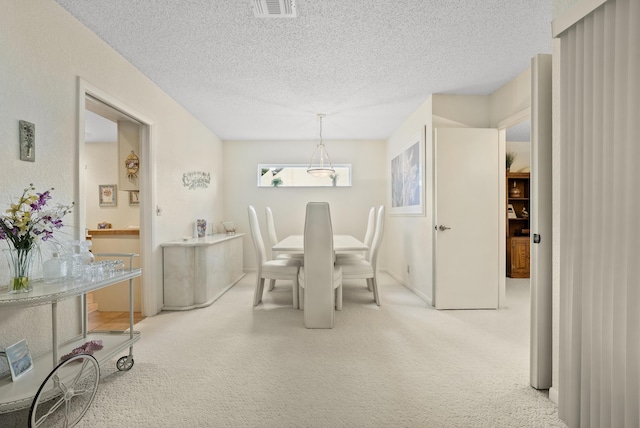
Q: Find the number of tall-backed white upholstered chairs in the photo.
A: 5